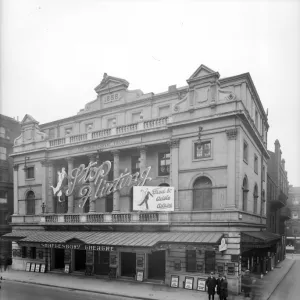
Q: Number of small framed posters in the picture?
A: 9